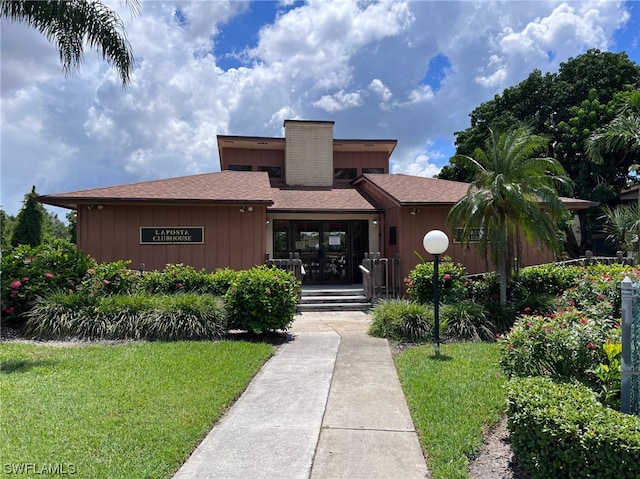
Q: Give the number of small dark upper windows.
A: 4